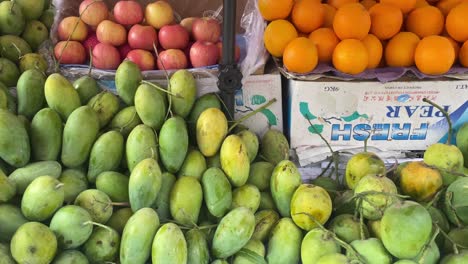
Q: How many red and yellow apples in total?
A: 15